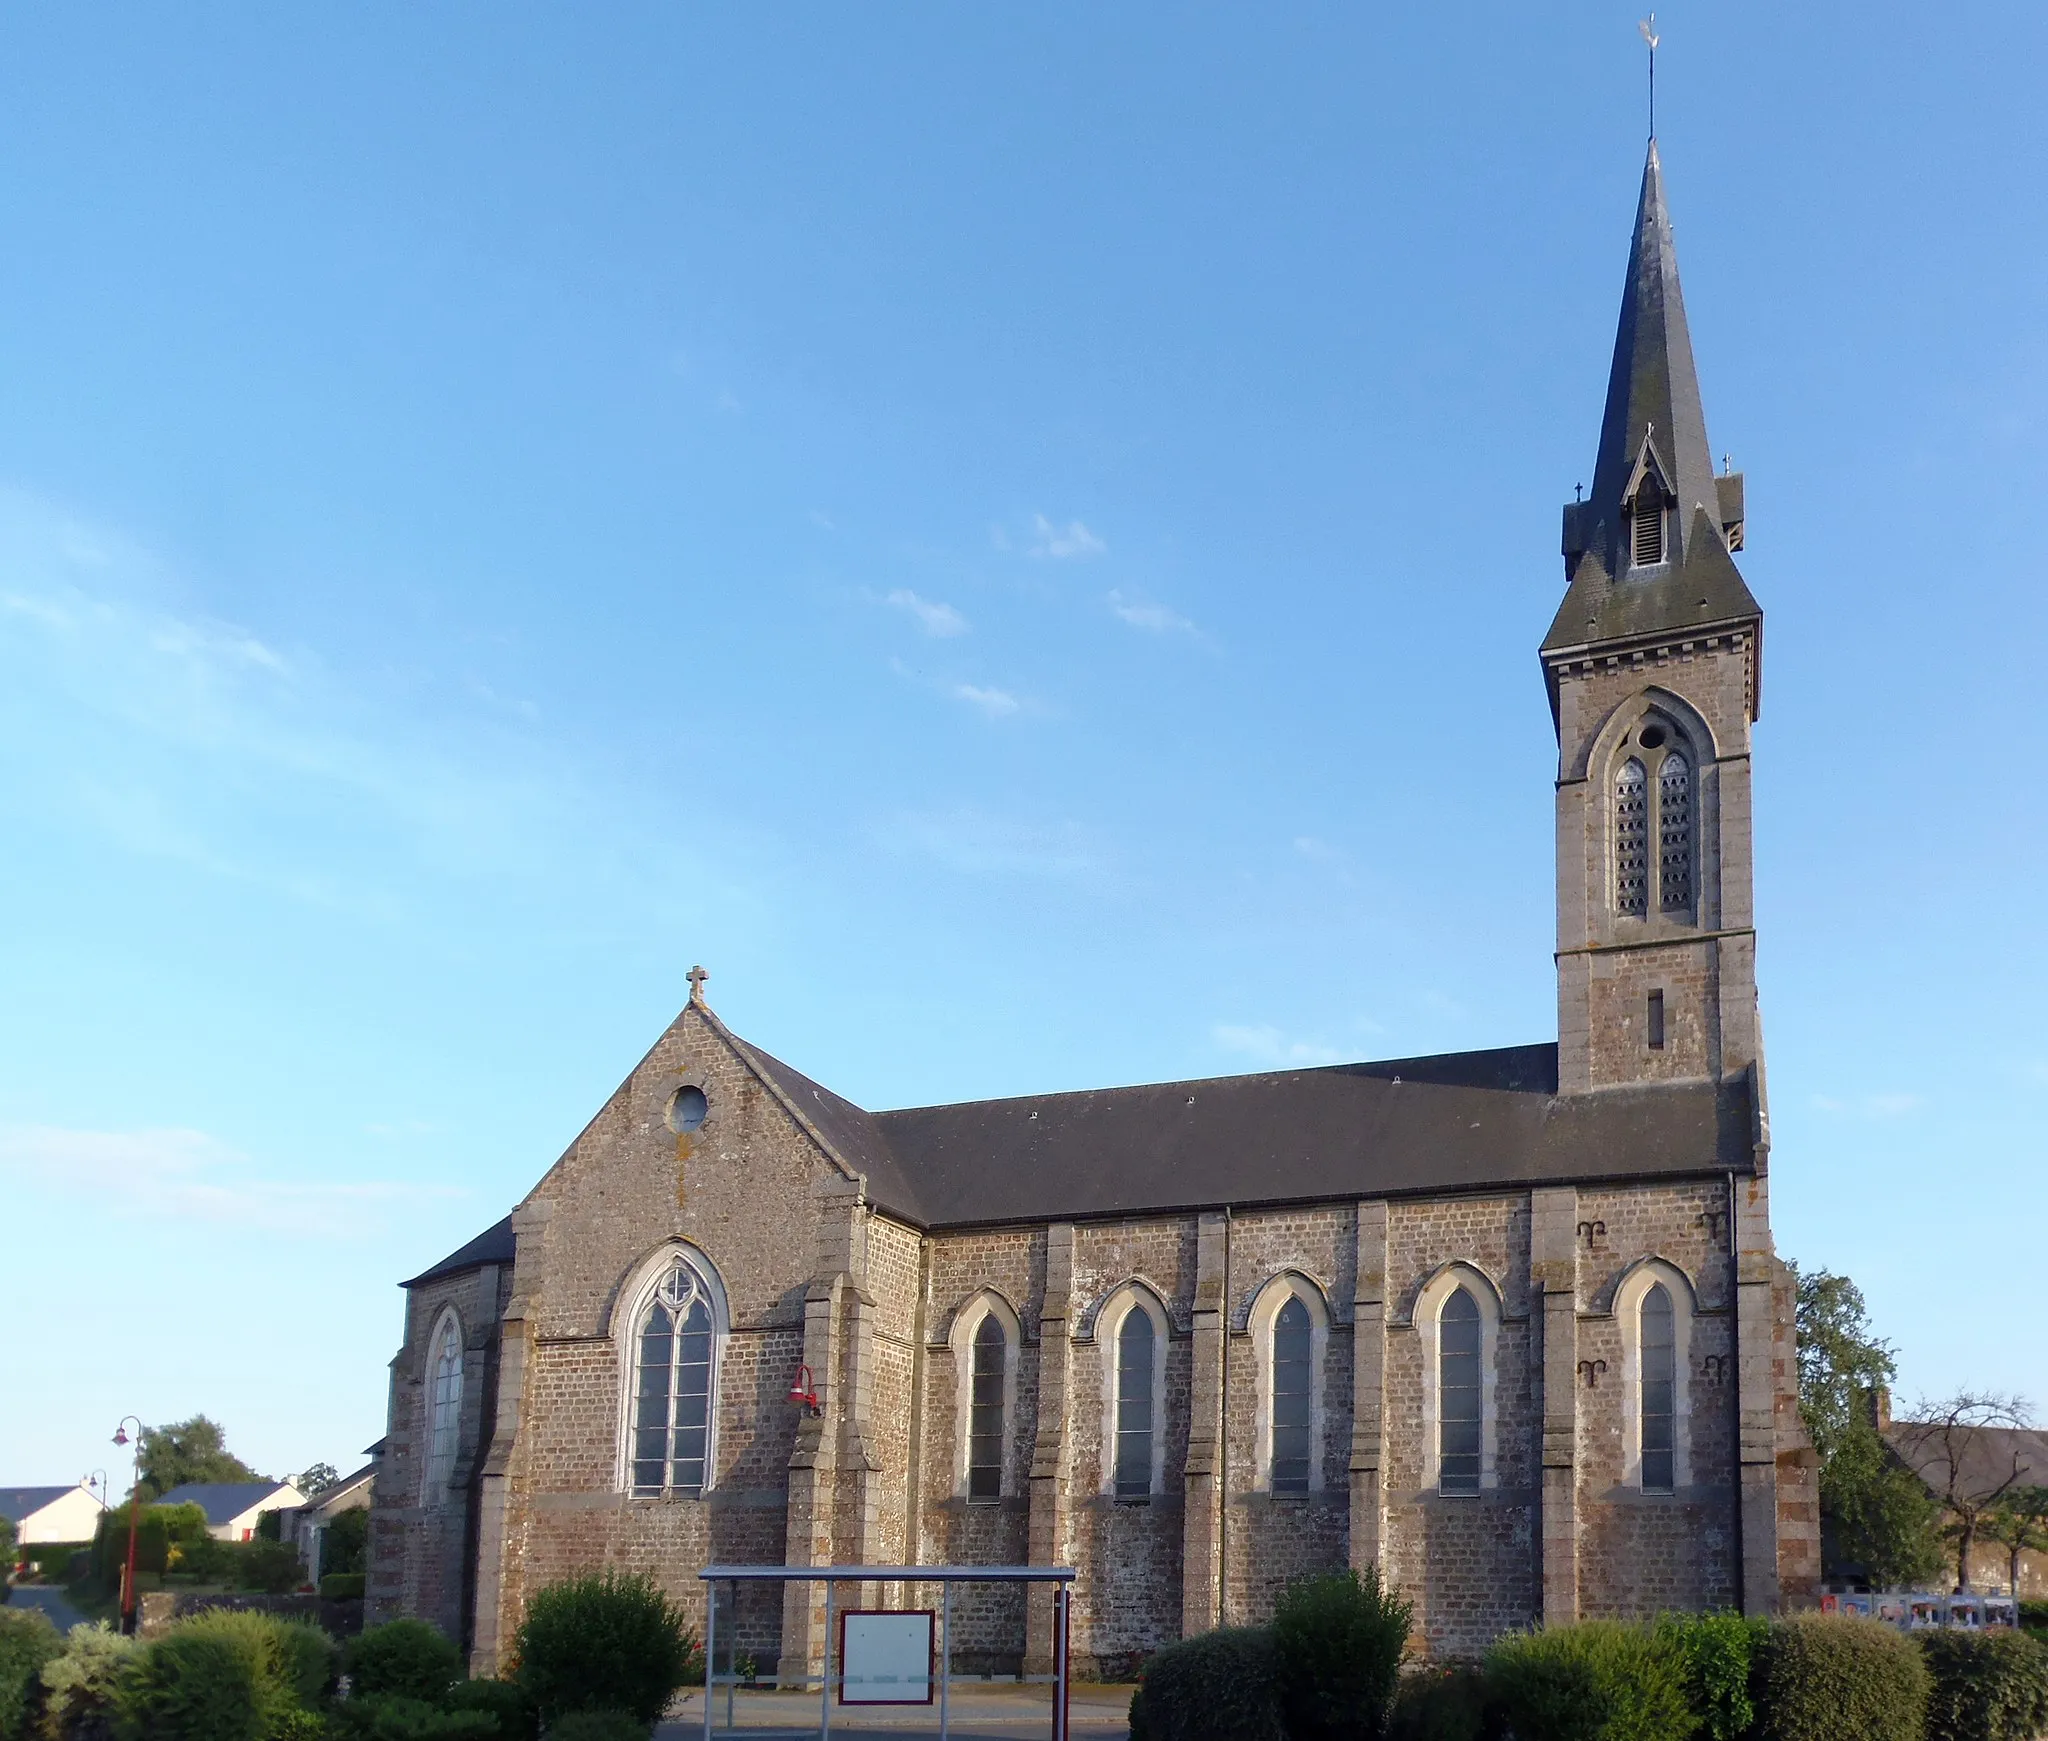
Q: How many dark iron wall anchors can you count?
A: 4